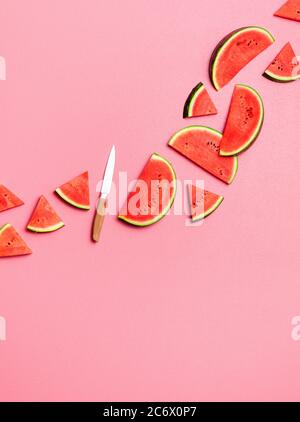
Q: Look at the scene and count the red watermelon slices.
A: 12